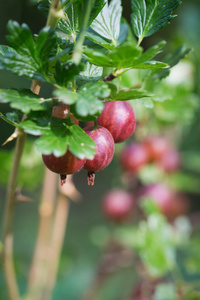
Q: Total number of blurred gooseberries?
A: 6